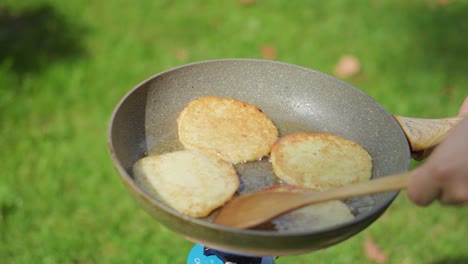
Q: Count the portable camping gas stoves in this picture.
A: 1